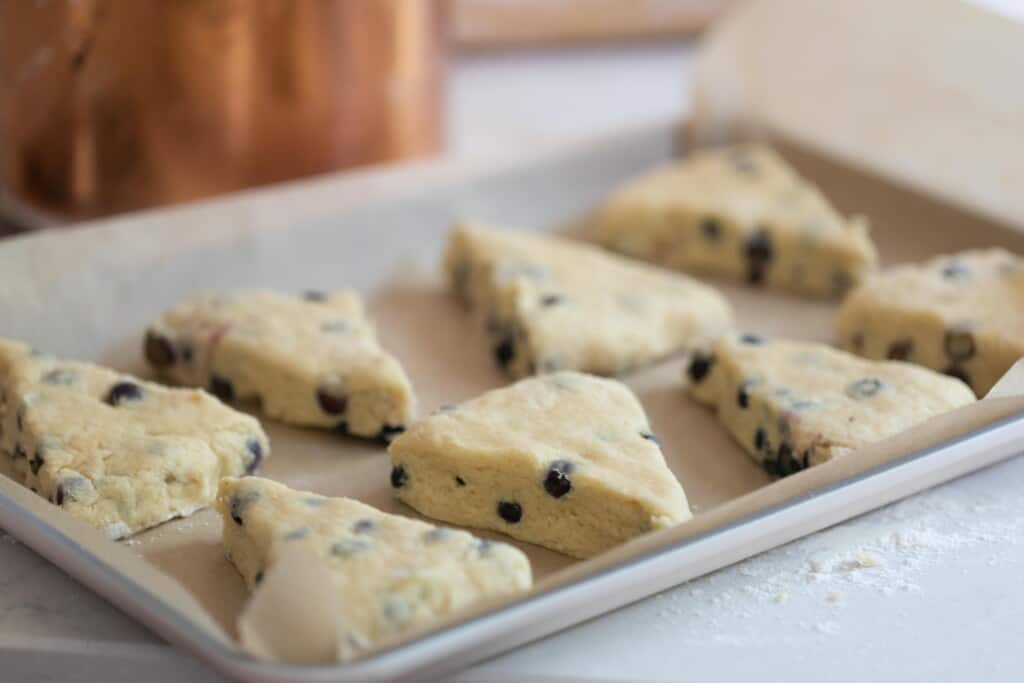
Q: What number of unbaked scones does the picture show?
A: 8